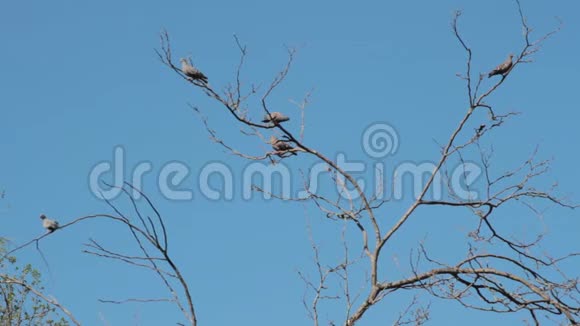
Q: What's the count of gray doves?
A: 5